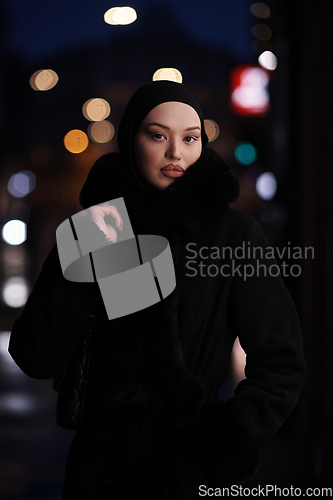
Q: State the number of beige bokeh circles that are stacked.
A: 2